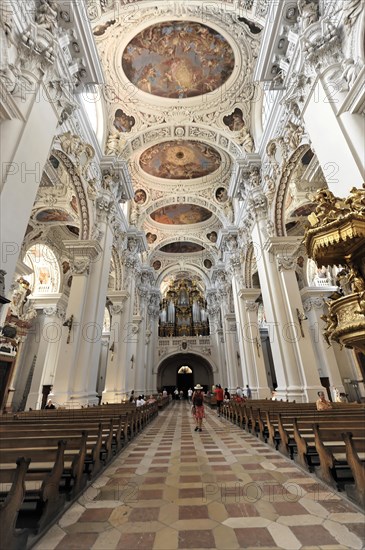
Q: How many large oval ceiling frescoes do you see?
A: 4